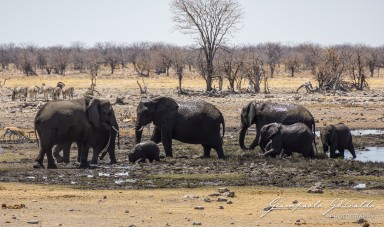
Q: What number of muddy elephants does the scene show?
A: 7